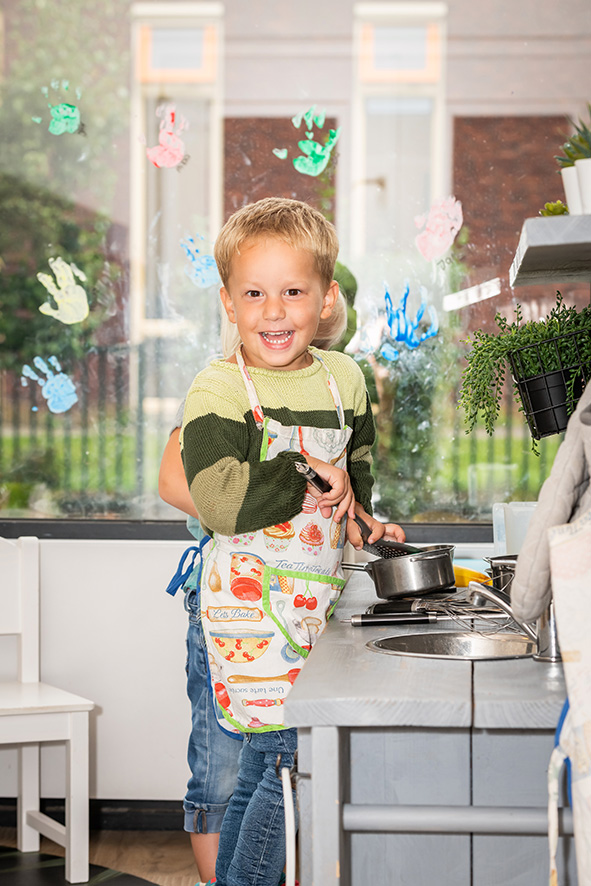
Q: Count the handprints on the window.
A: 8